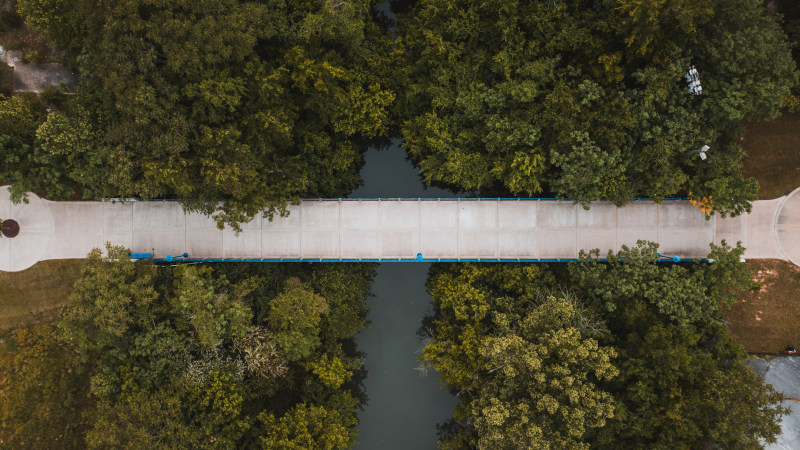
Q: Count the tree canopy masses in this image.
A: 4